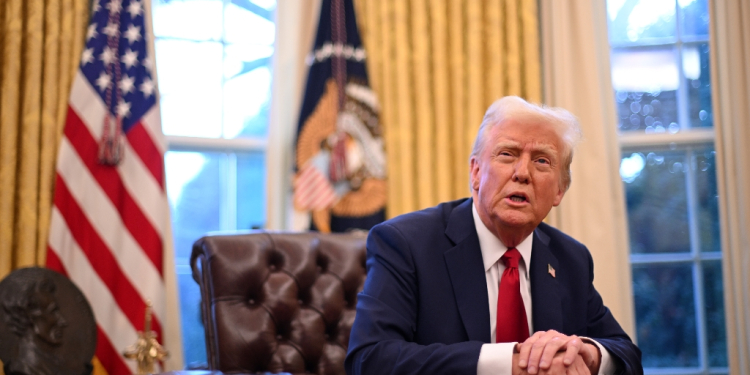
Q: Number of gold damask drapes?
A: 2